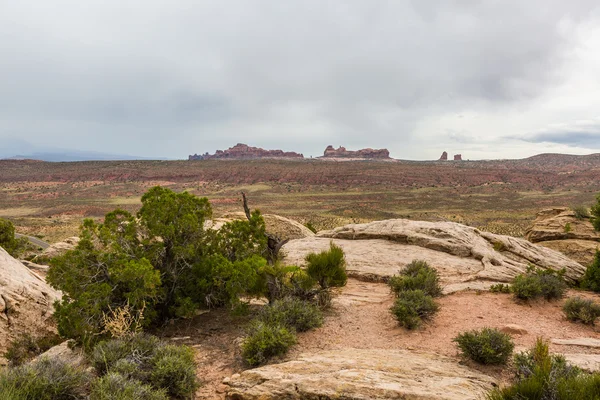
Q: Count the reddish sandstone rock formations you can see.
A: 4